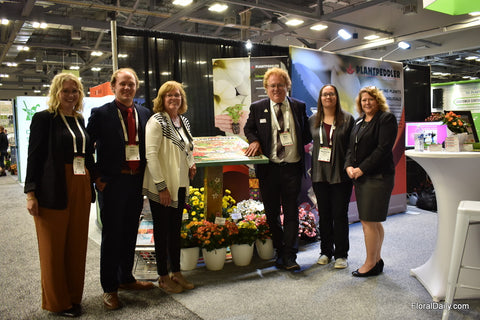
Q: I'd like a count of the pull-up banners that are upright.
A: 2